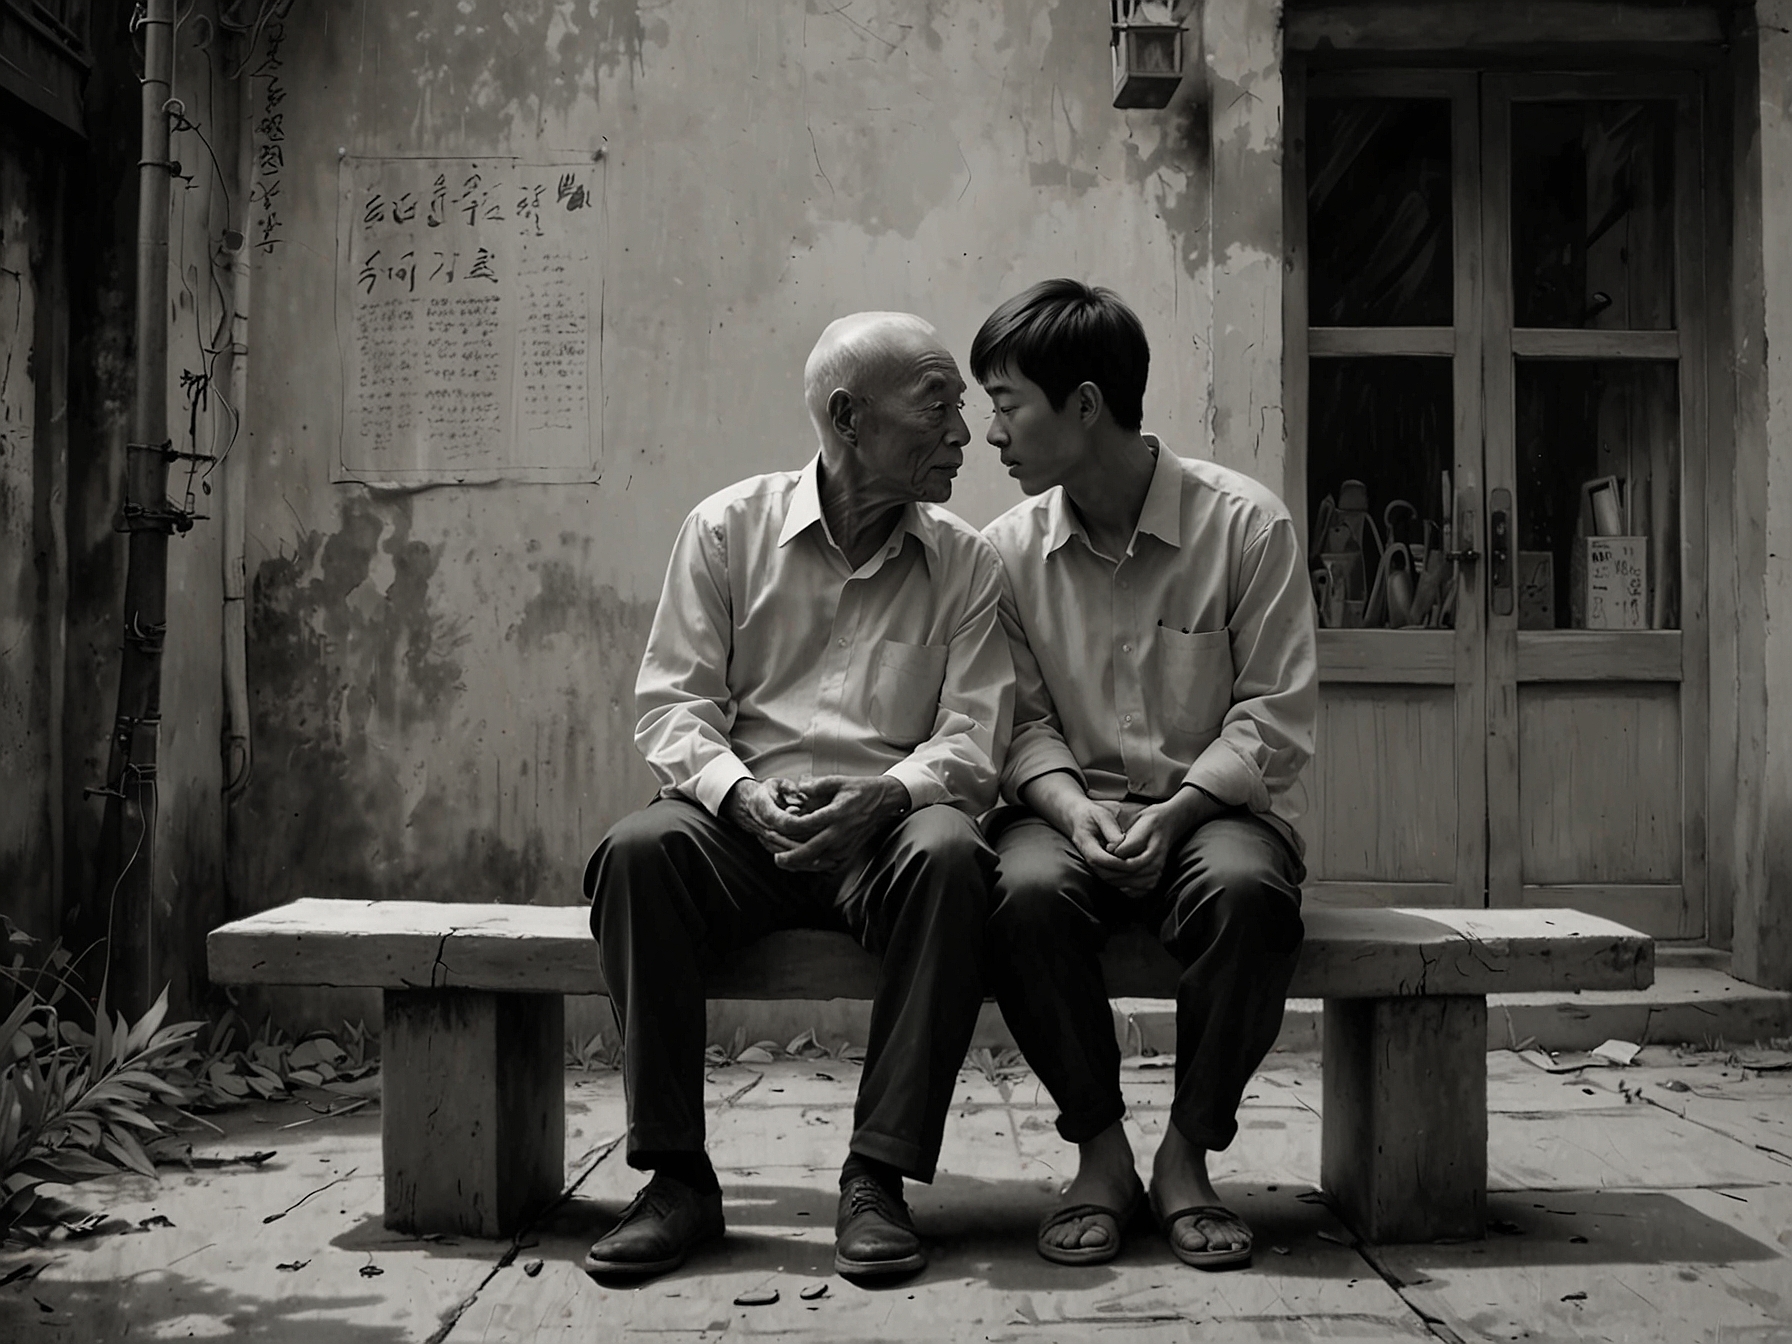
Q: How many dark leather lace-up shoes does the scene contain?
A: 2